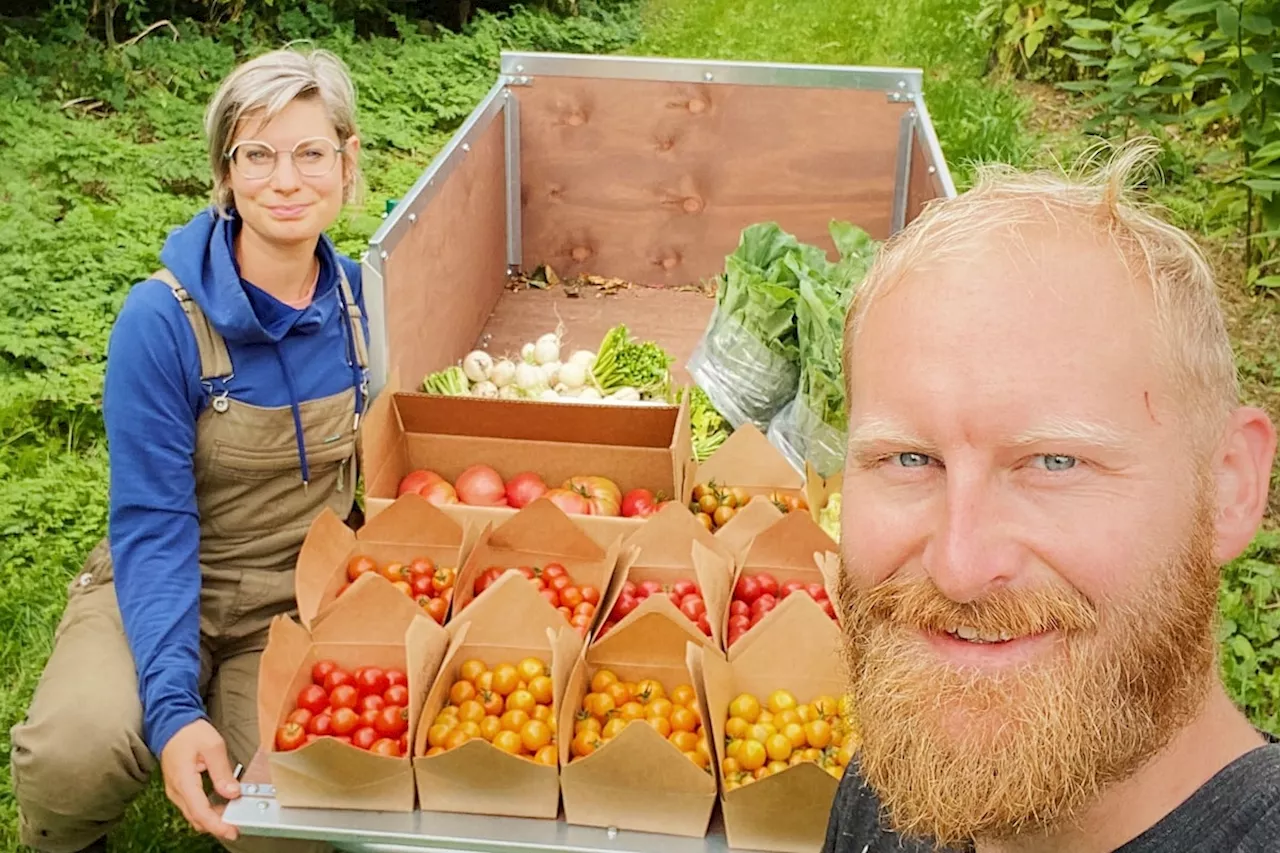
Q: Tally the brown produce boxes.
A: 11